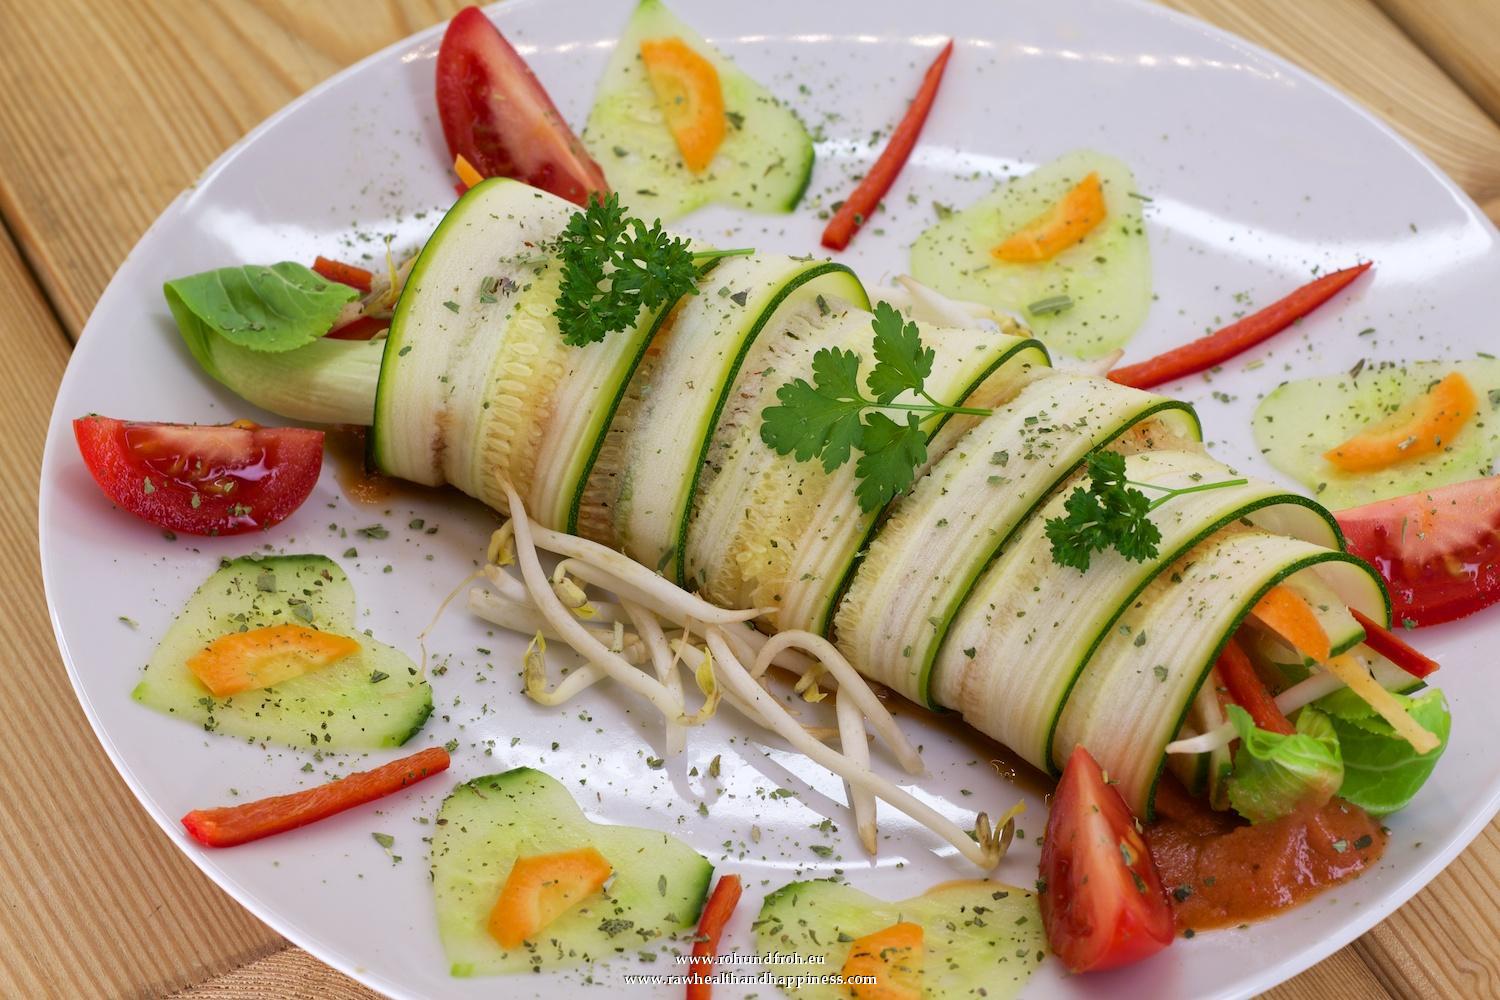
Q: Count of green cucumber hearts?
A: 6